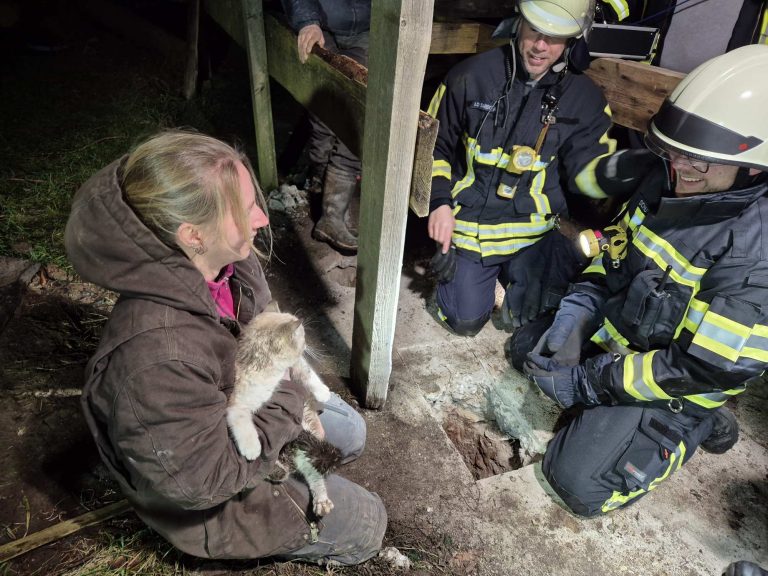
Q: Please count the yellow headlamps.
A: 2